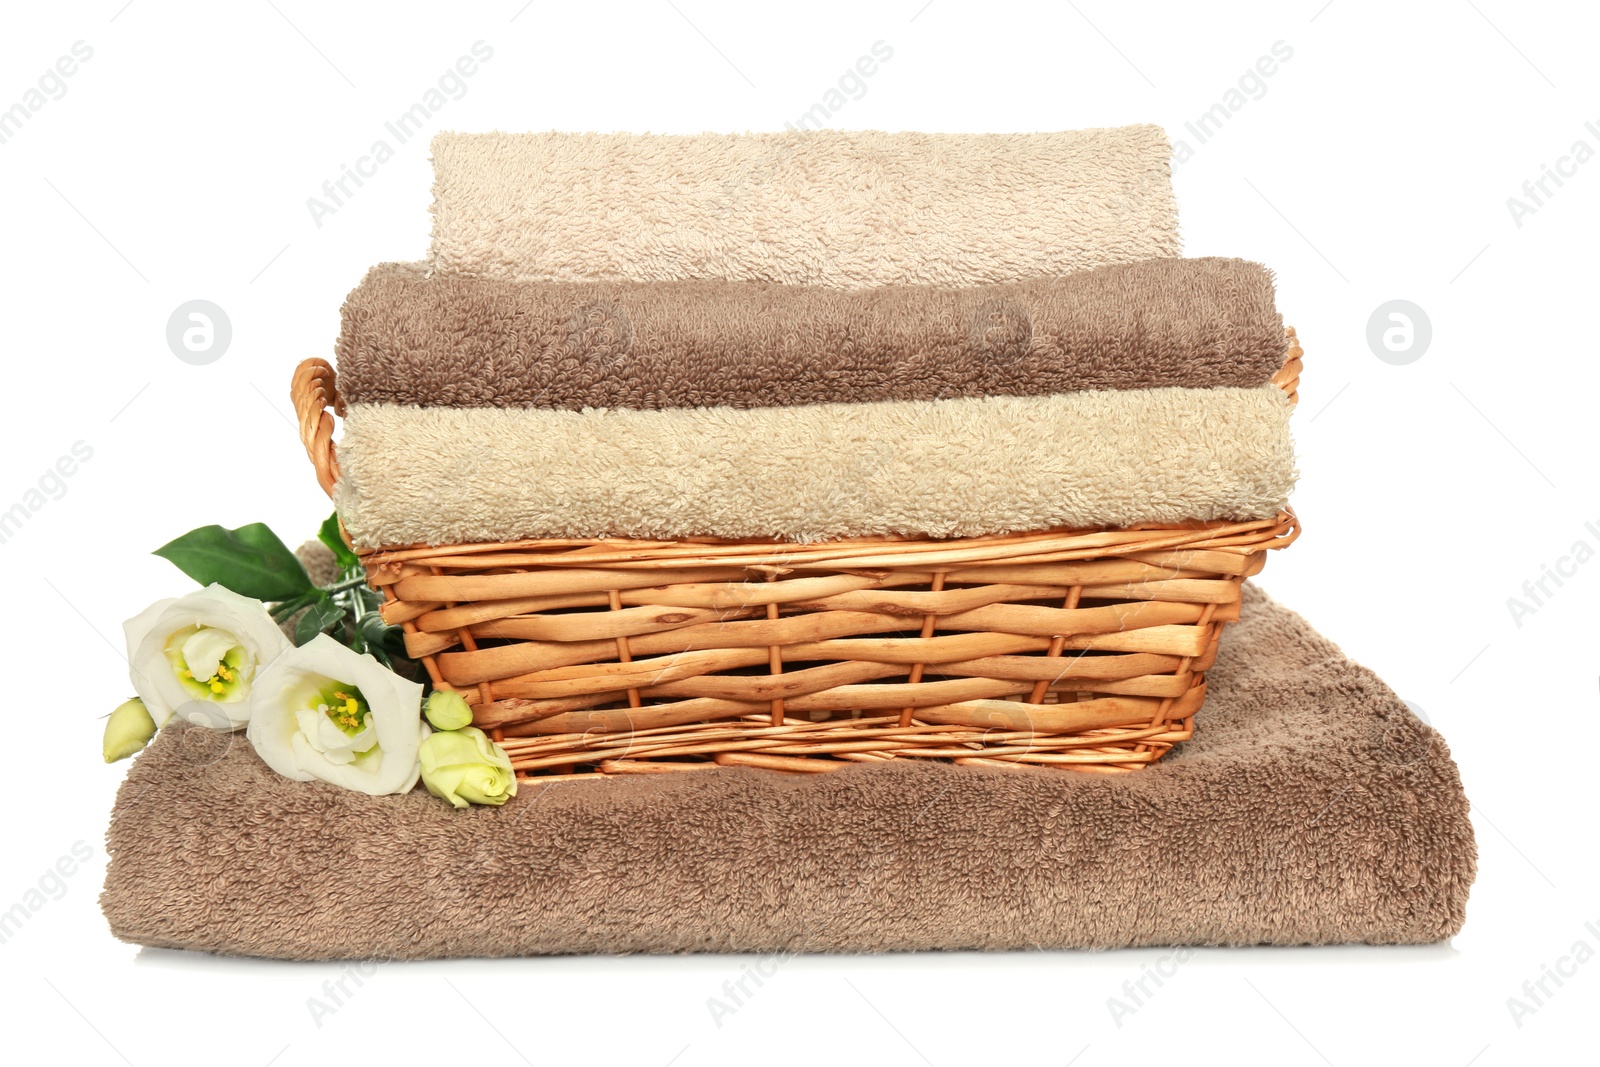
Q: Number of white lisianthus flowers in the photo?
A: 2